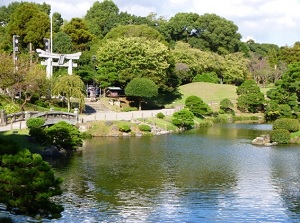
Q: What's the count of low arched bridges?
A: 1